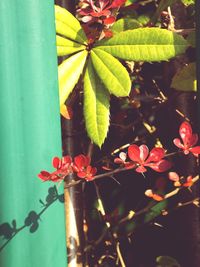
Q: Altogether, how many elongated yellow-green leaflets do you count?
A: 6